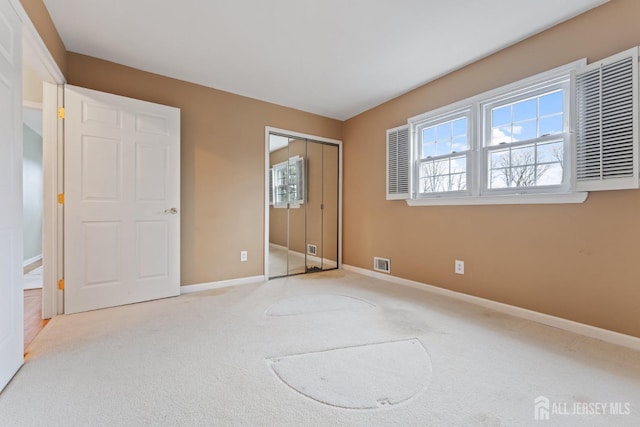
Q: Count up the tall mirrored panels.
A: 4